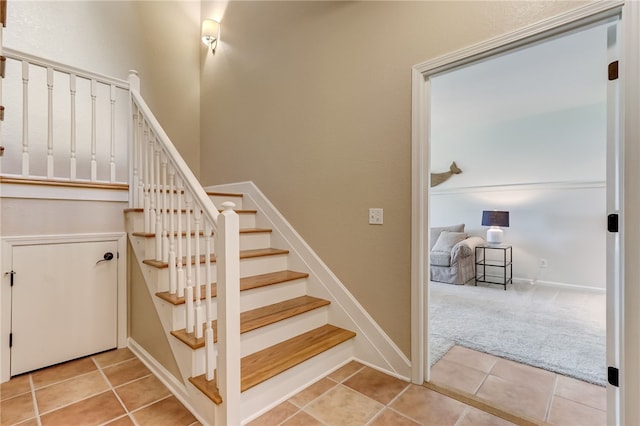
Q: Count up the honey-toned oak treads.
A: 7